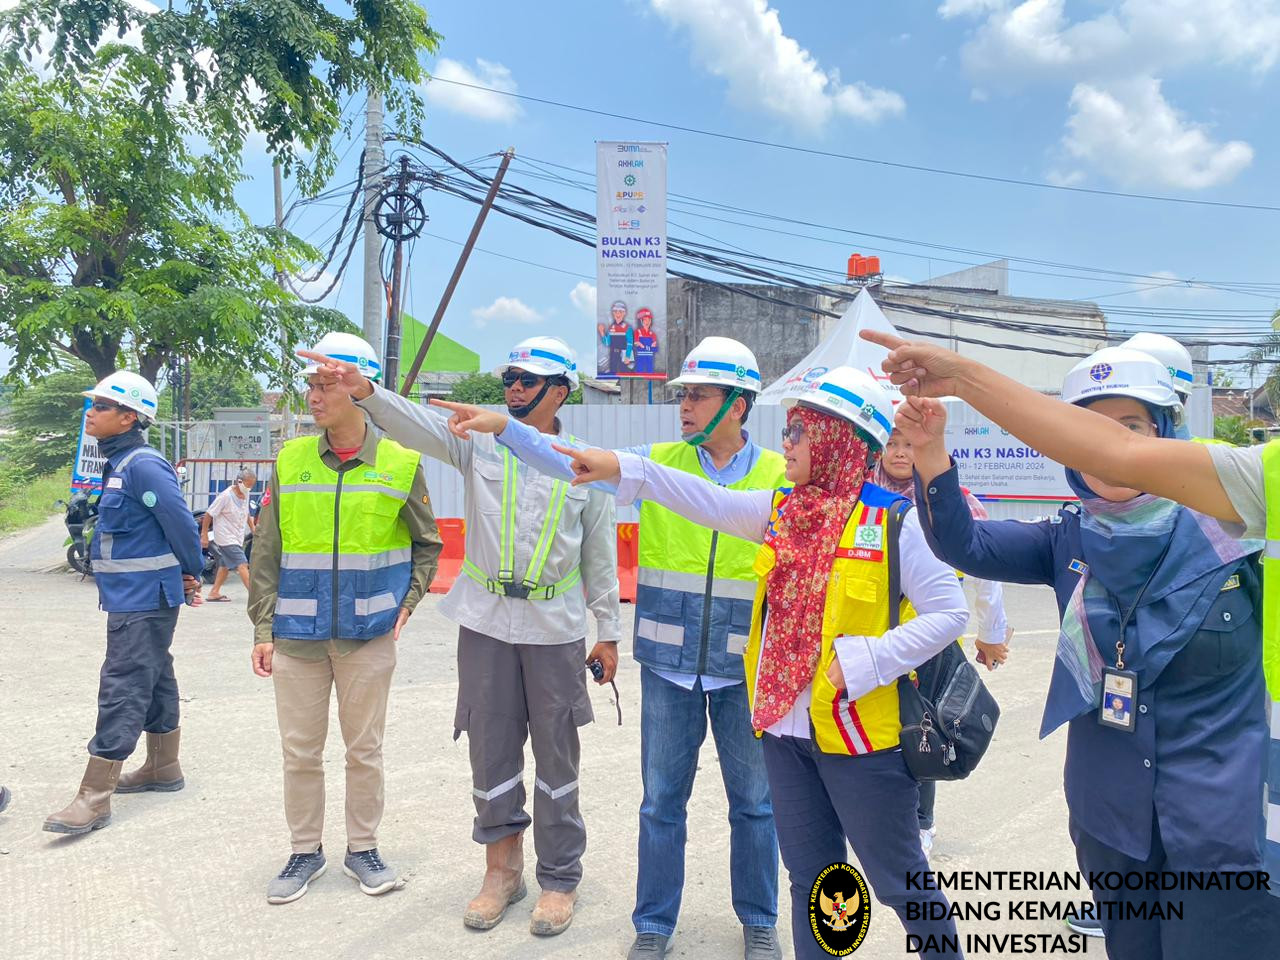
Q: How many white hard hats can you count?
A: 7